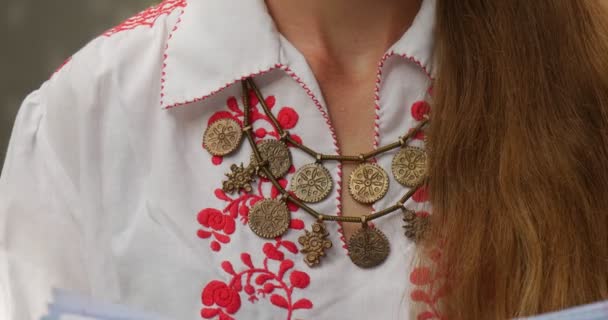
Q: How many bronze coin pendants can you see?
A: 7